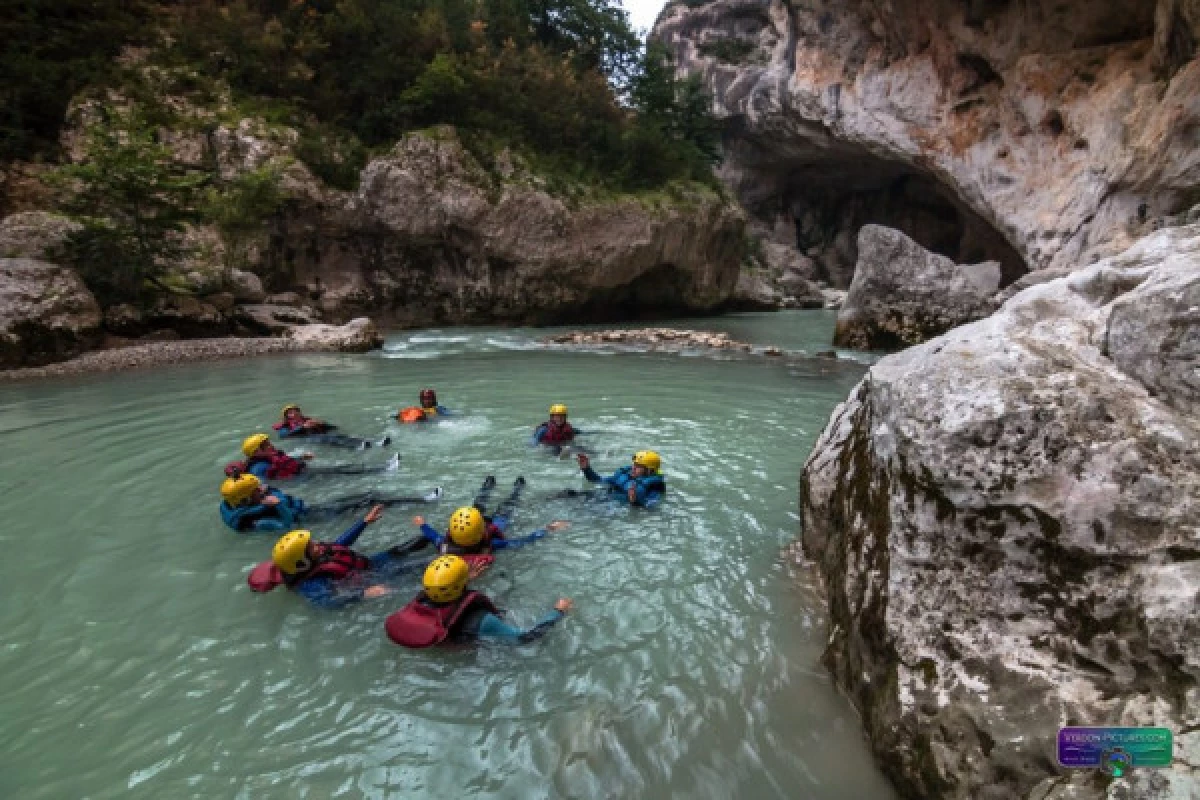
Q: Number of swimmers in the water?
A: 9